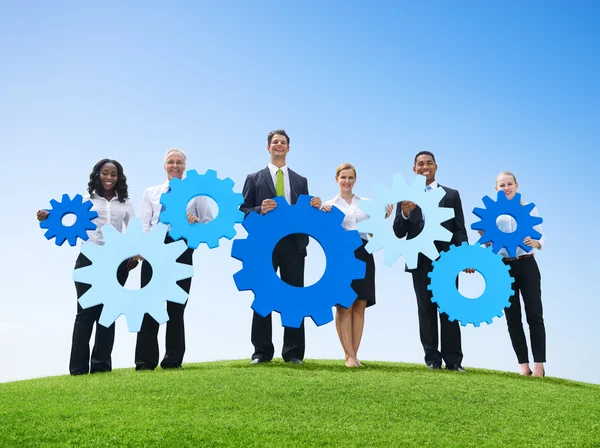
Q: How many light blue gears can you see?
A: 2